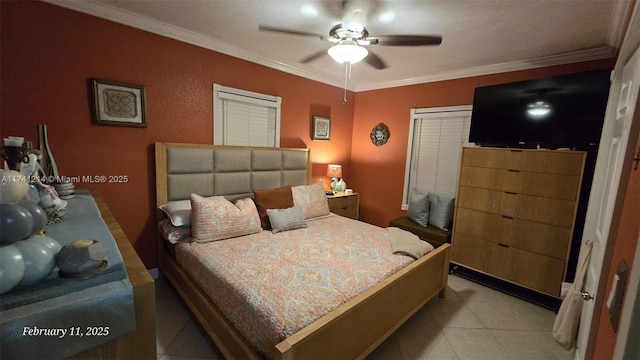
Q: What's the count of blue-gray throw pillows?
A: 2